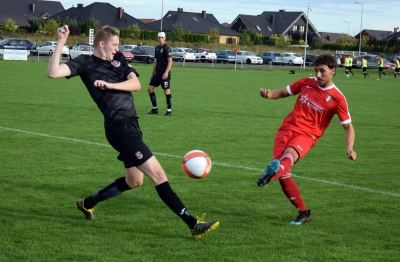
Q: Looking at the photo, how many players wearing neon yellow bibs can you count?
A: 5